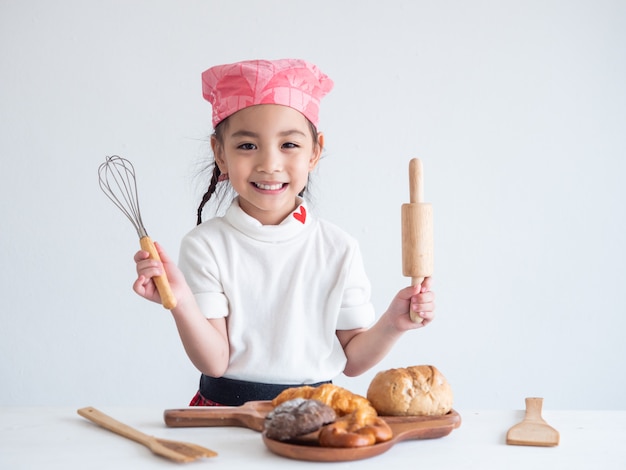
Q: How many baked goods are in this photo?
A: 4